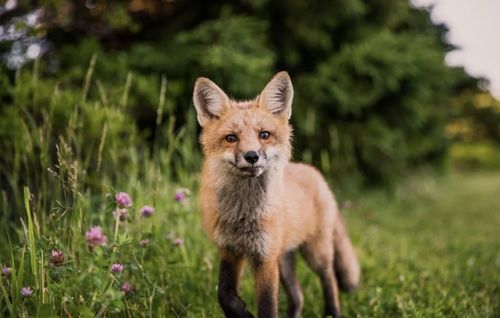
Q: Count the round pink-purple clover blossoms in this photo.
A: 12